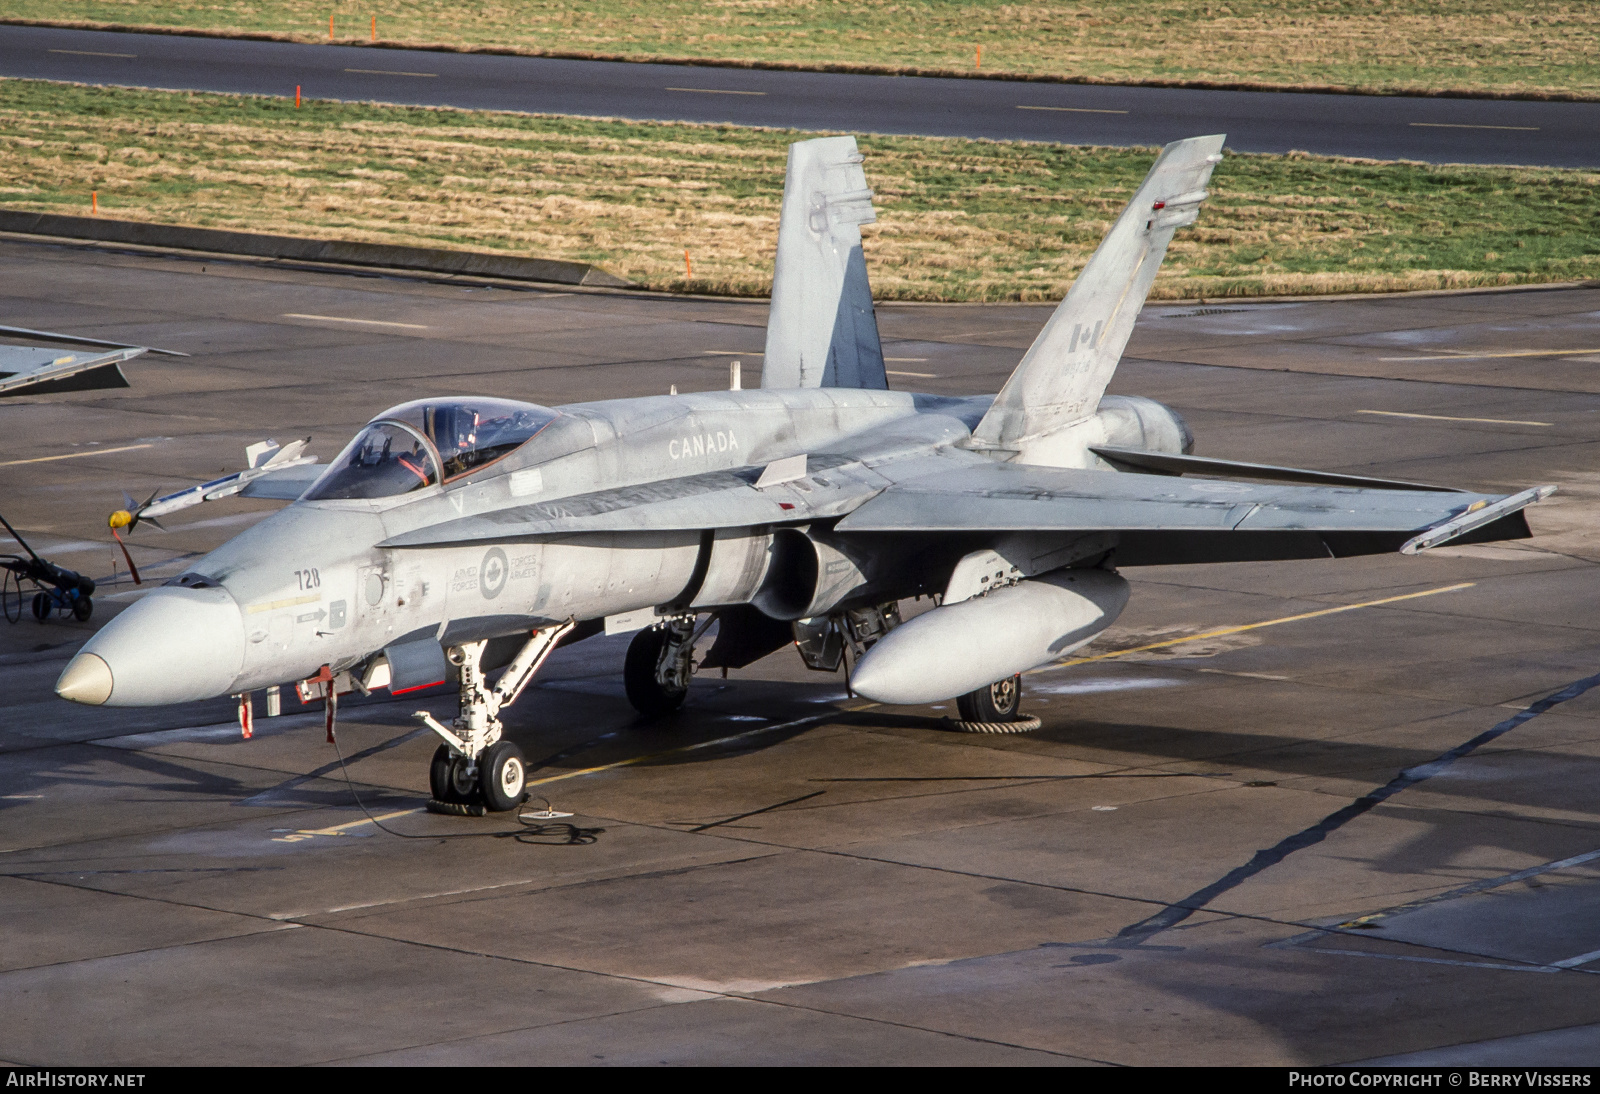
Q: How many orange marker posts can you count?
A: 6